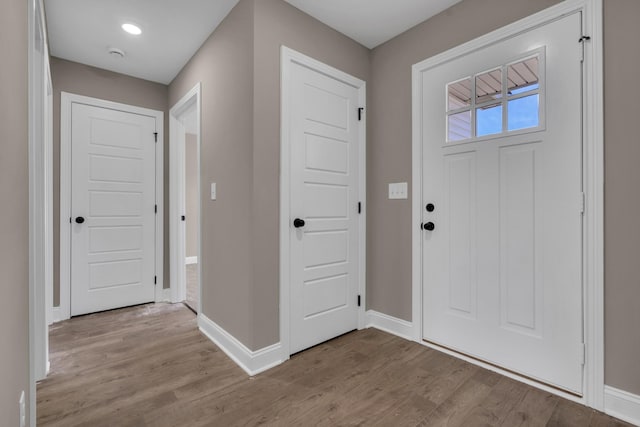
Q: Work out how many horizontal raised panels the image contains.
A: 10